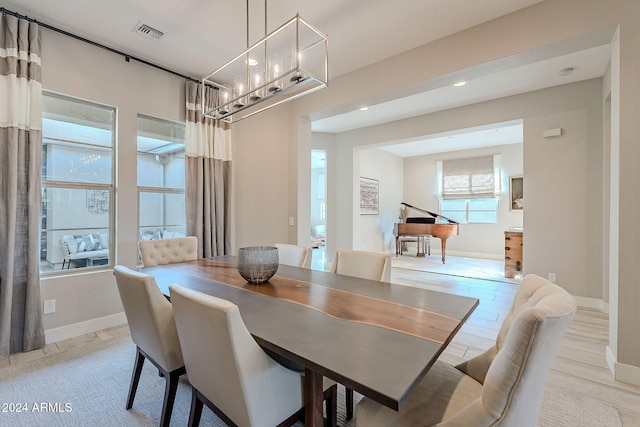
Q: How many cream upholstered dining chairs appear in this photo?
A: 6